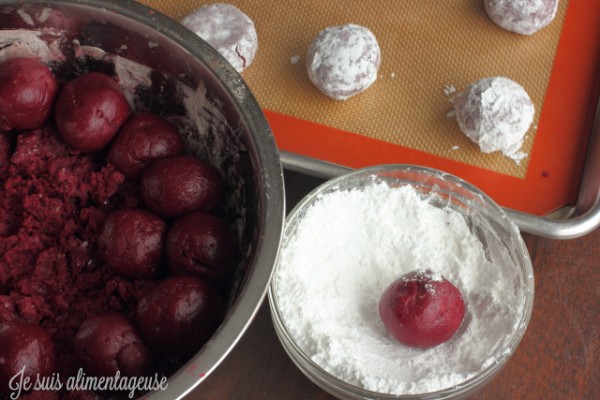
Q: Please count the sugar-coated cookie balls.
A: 4